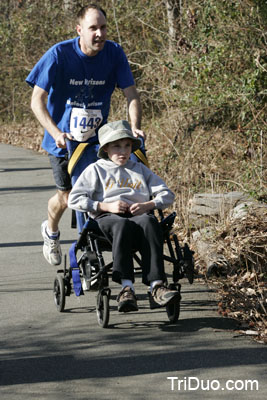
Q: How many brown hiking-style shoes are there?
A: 2